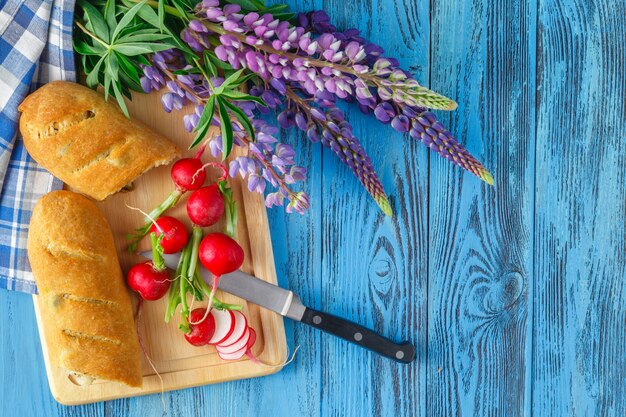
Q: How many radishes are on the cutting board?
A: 6